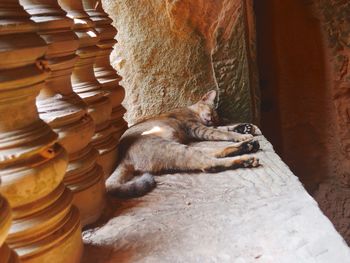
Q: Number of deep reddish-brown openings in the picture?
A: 1